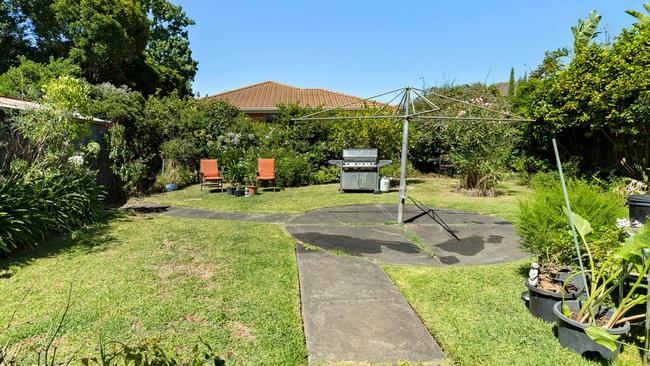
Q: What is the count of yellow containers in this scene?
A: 0